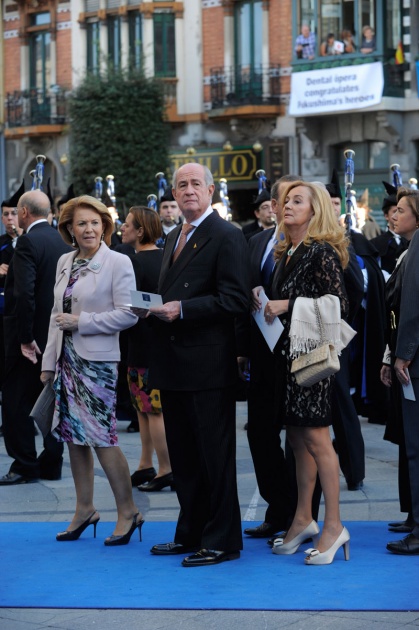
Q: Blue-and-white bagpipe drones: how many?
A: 11